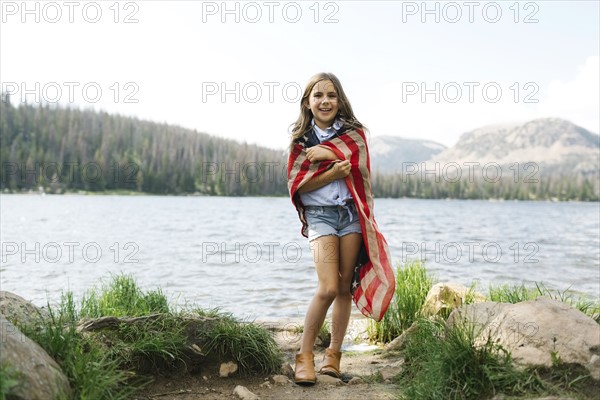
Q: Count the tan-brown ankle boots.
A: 2